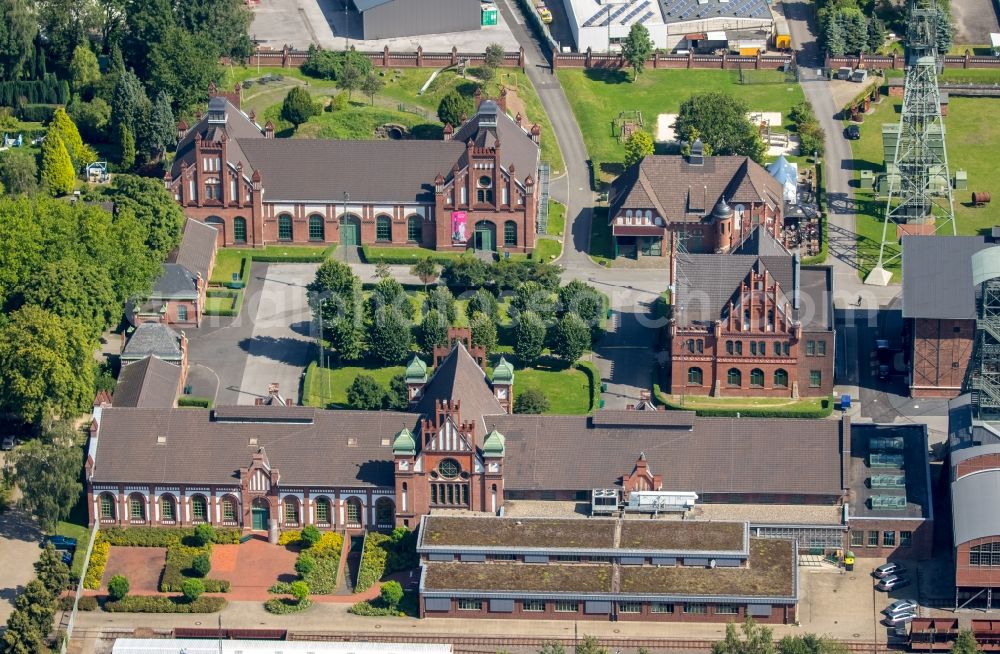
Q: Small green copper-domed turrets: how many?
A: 4